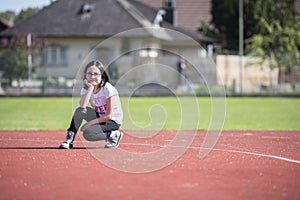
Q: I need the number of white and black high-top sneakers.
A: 2